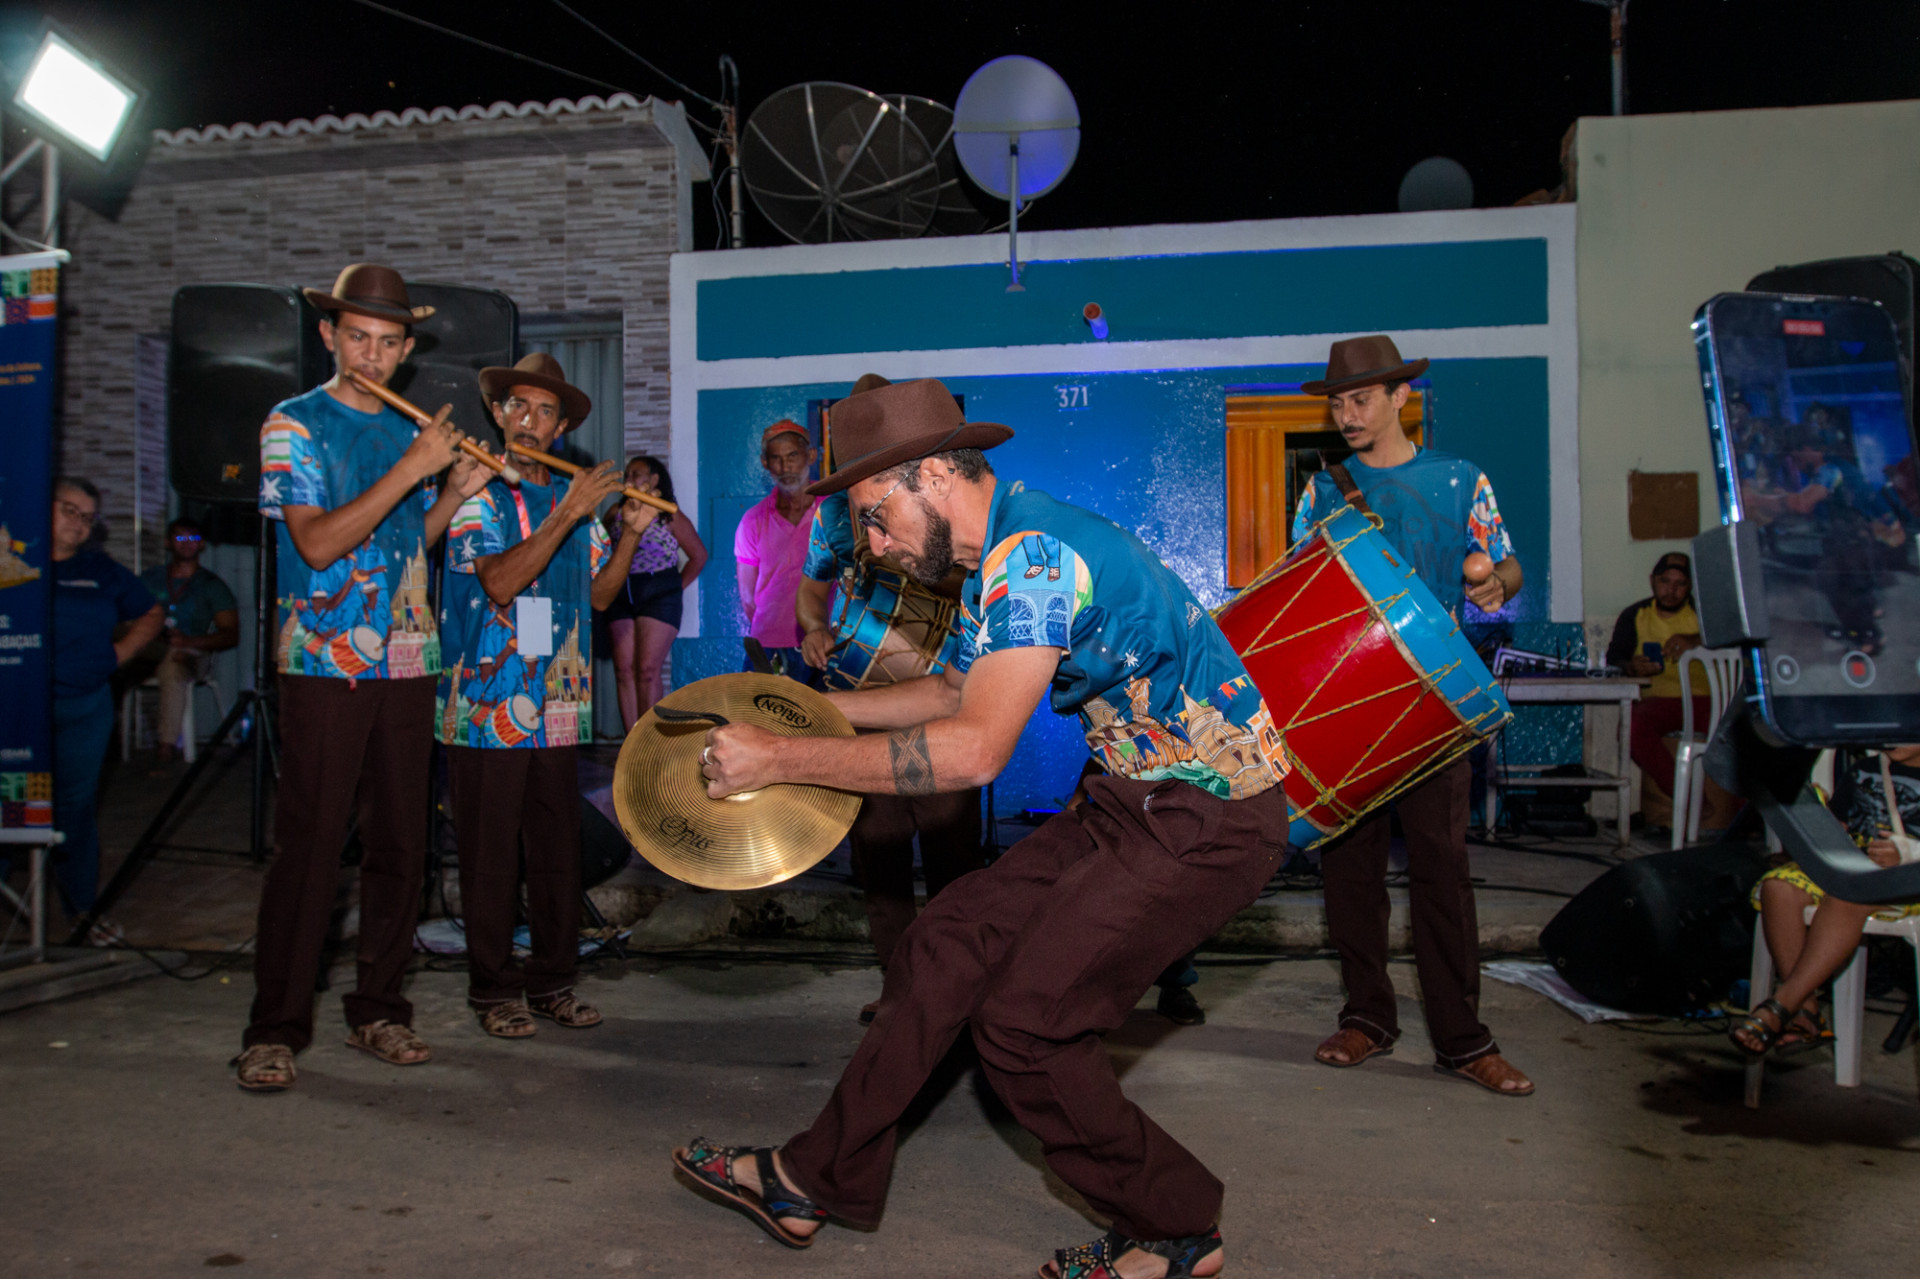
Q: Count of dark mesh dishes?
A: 2